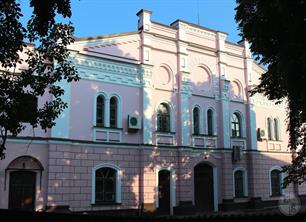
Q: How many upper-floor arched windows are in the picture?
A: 8